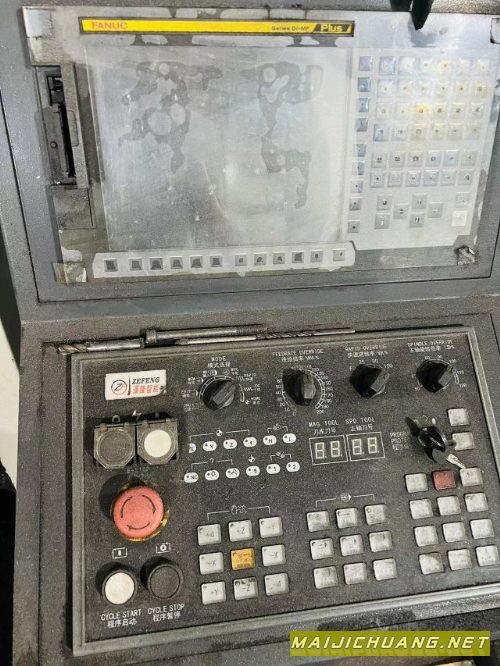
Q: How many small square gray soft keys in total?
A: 12